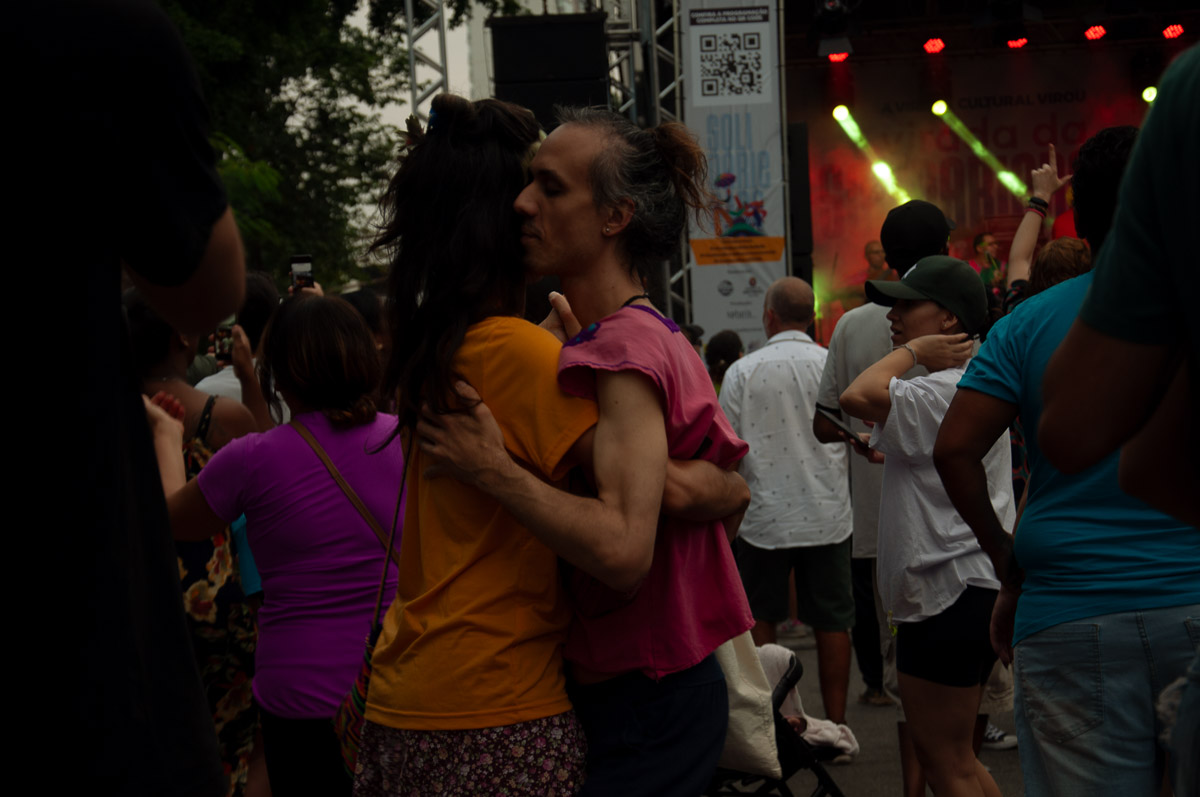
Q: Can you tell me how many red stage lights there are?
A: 5